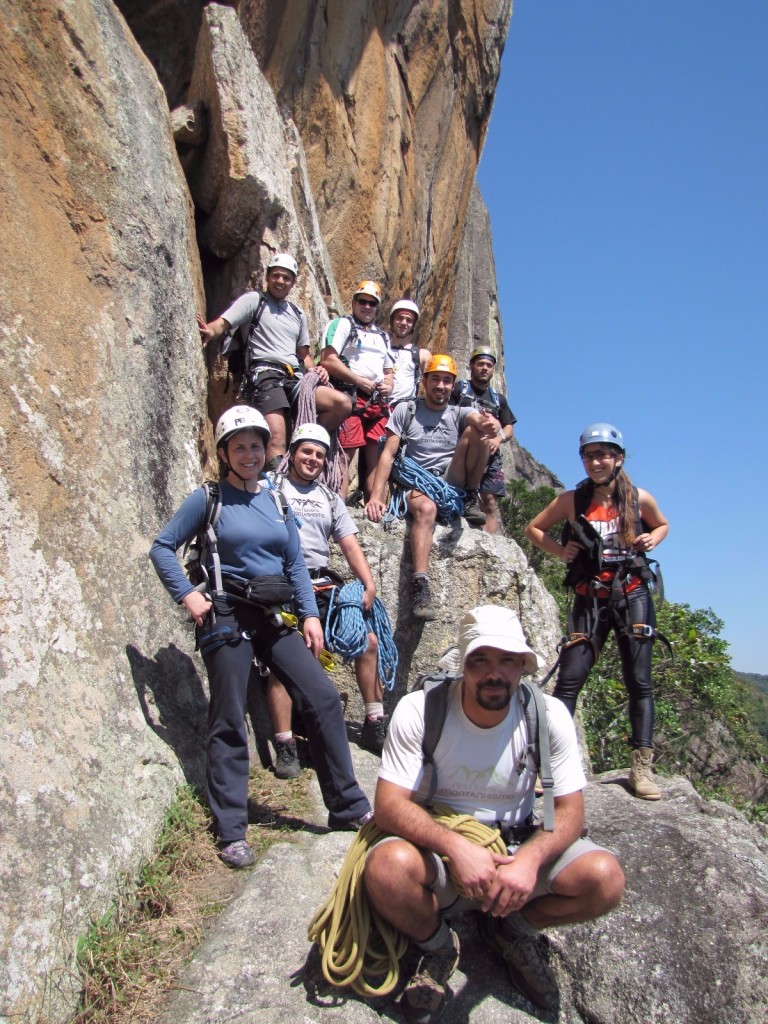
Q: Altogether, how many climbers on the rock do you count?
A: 9